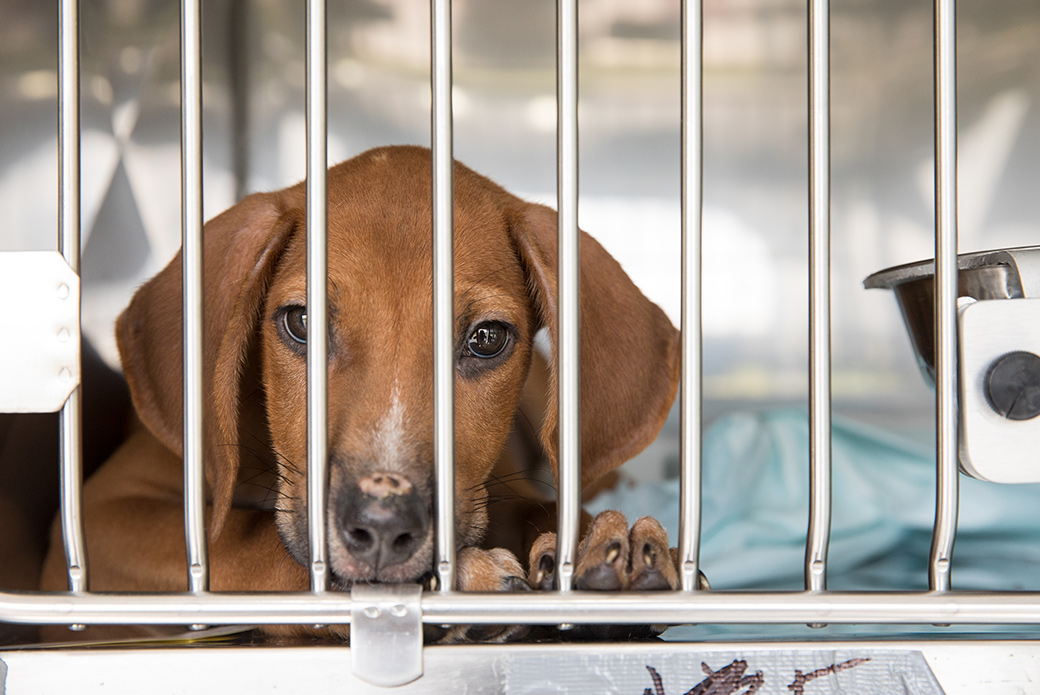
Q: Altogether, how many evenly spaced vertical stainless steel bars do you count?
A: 8